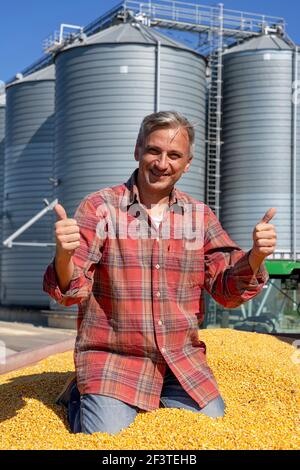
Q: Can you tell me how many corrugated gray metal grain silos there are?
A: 4